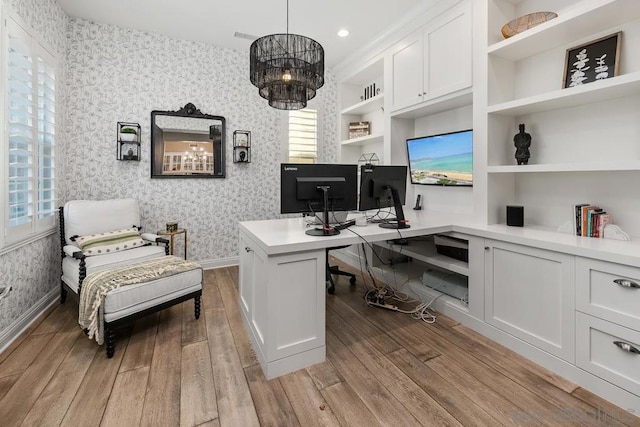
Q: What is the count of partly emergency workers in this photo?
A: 0